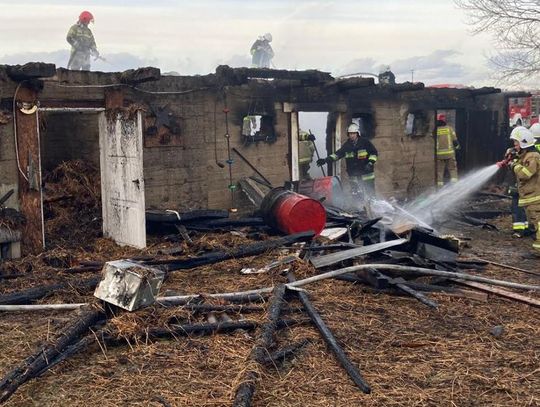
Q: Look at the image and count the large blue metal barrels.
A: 0